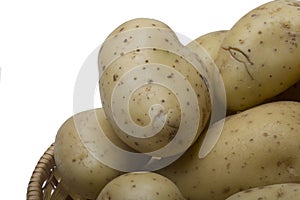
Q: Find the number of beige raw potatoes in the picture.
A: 7